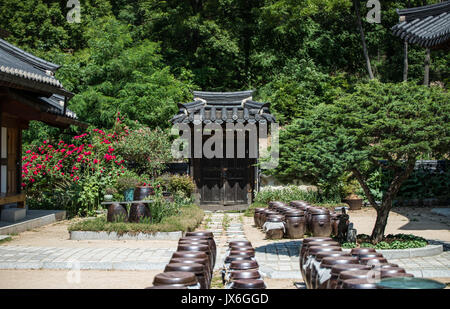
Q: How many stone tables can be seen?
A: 1